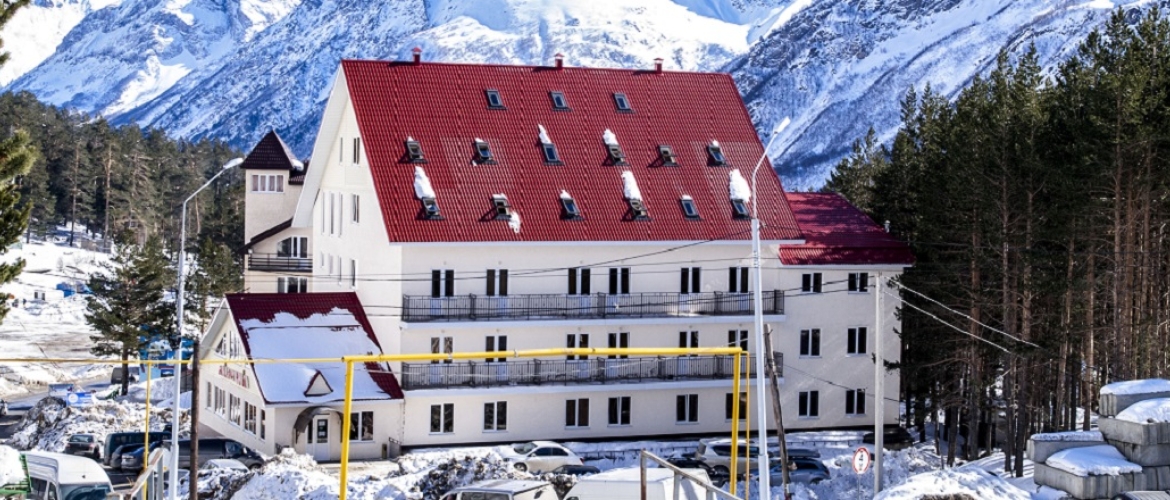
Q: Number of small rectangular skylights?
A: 15